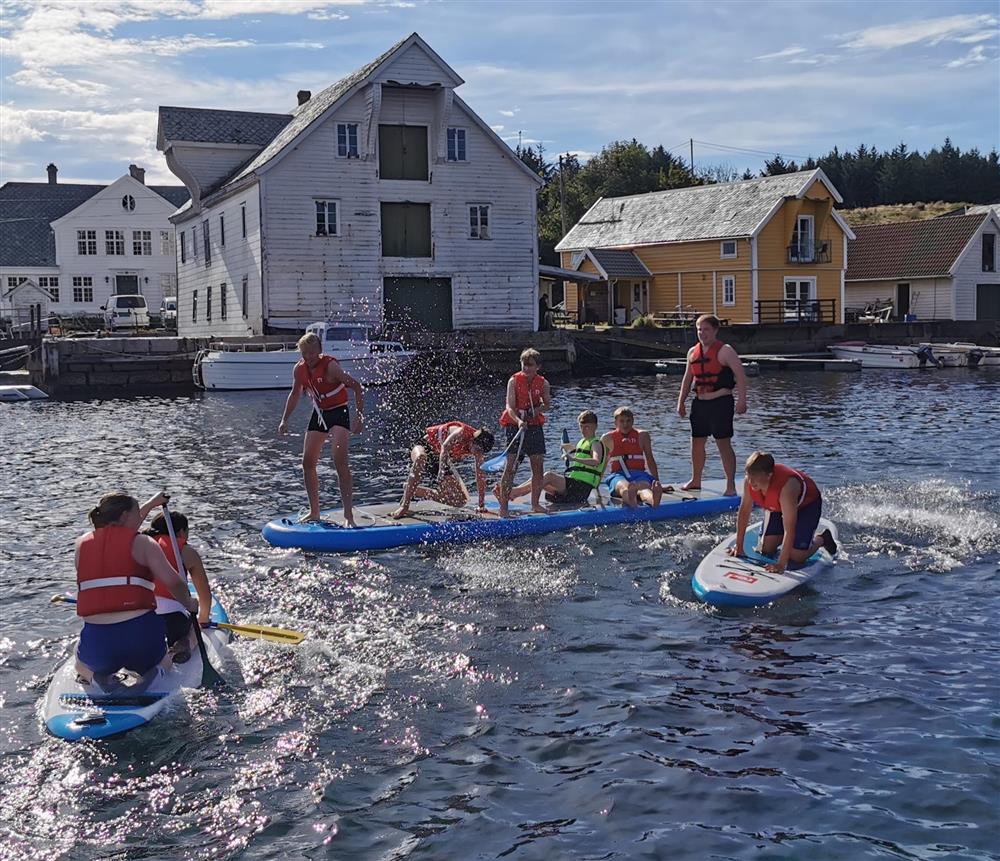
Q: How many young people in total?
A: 9